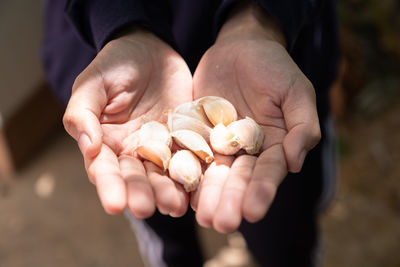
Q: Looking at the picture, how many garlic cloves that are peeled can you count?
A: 0